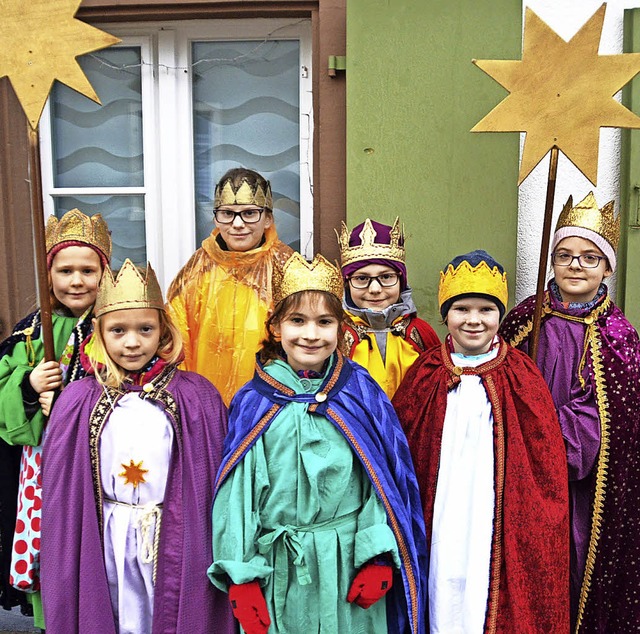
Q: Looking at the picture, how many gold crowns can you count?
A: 7